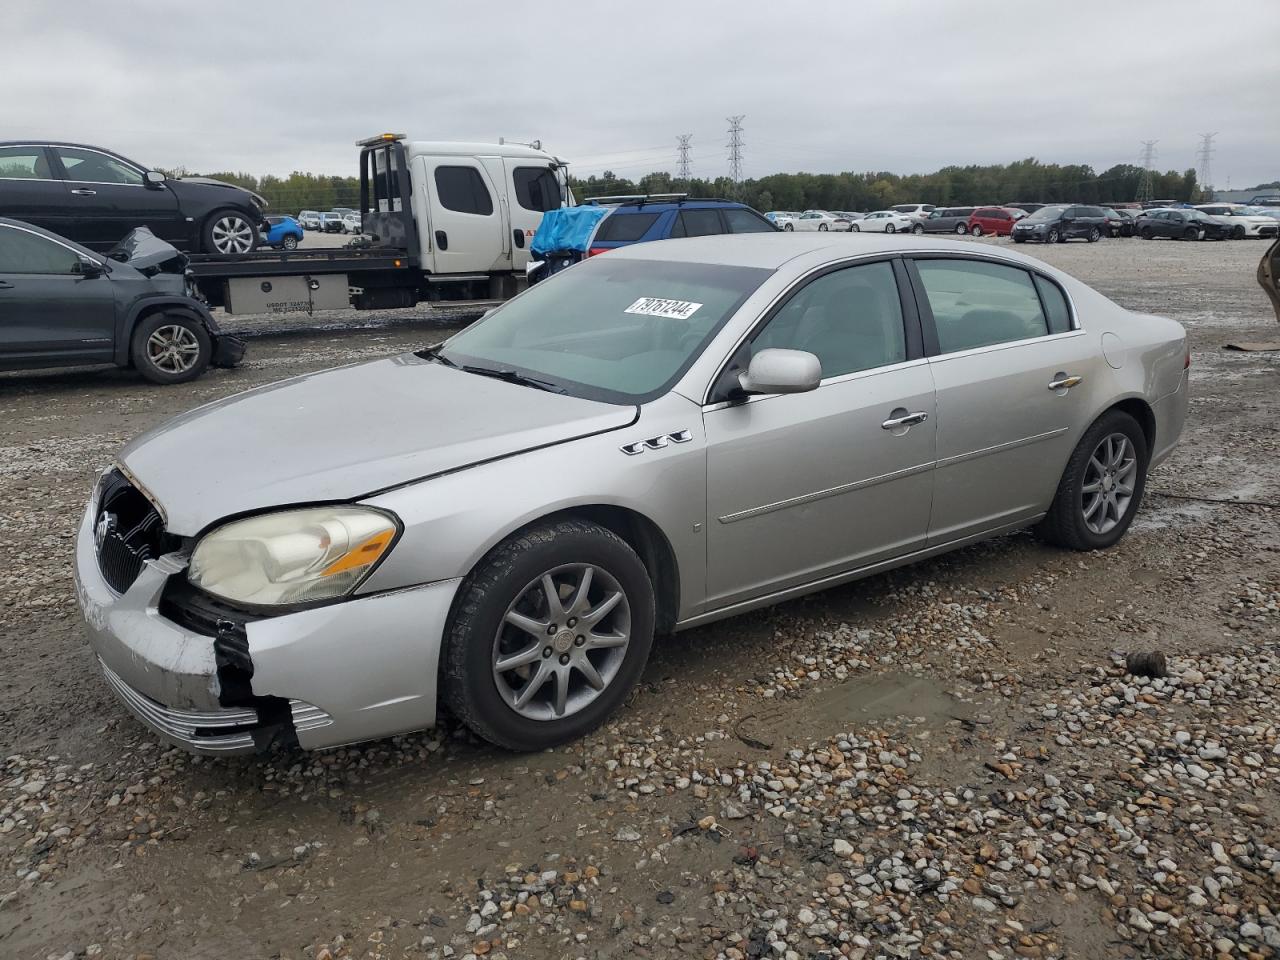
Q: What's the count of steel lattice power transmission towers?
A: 4